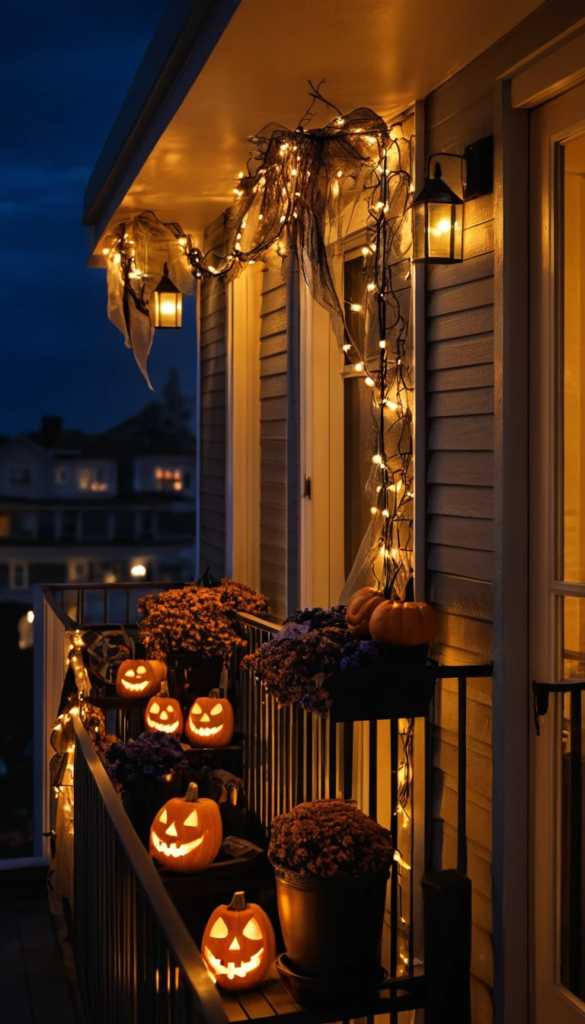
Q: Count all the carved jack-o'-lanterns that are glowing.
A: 5